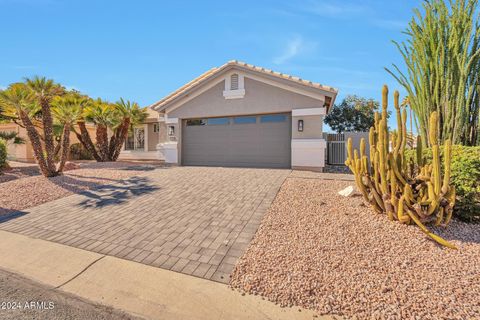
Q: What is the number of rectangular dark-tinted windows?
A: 4